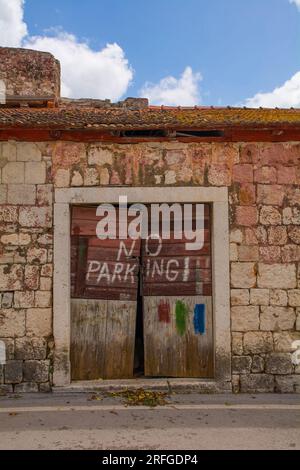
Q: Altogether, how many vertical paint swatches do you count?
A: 3